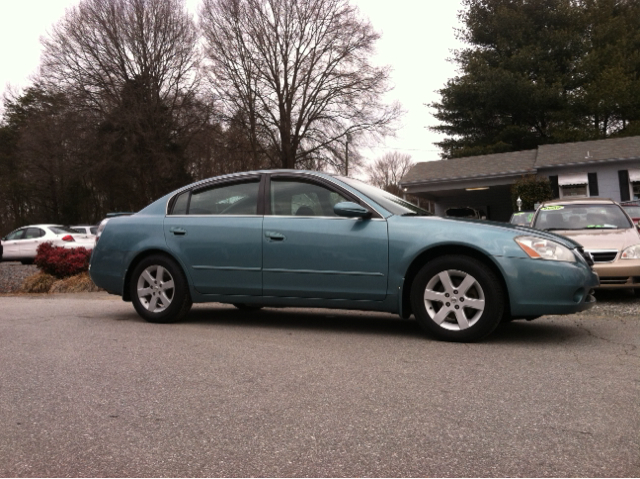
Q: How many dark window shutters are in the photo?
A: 3